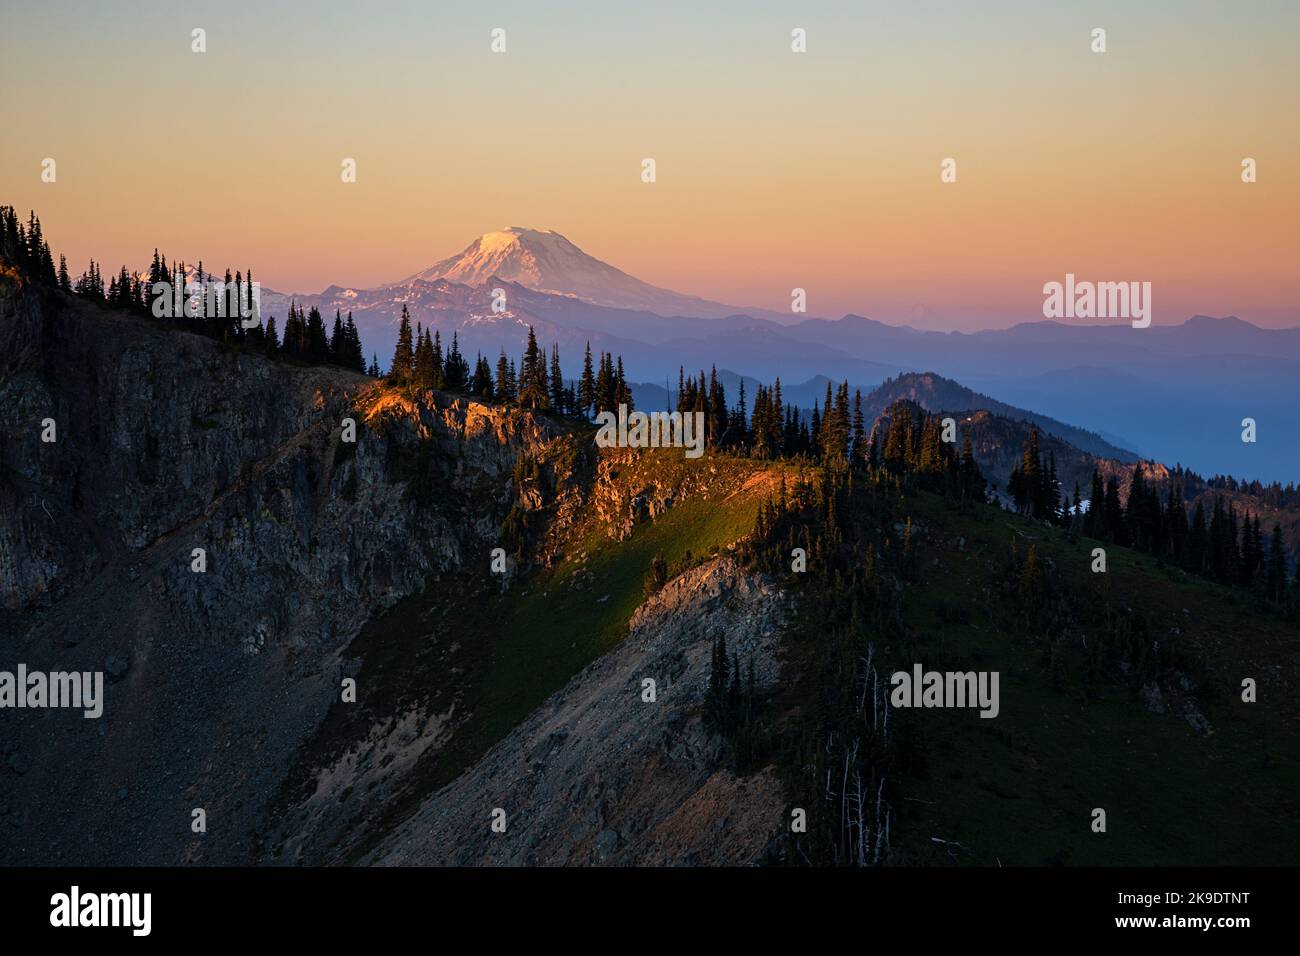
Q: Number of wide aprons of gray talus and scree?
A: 2